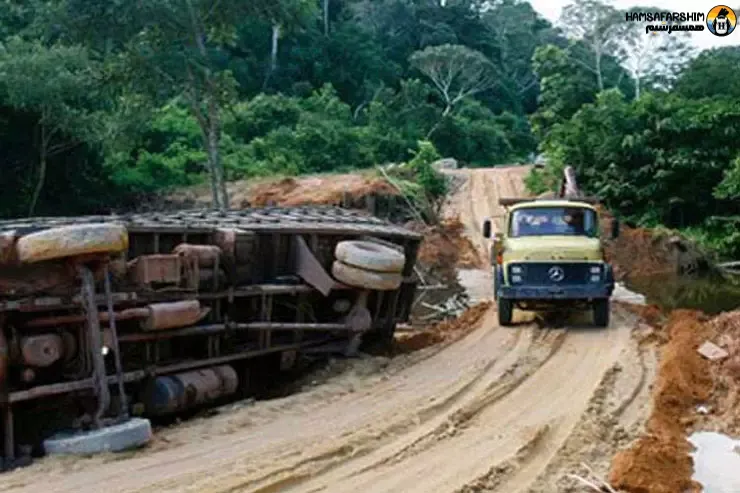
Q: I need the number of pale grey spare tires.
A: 2